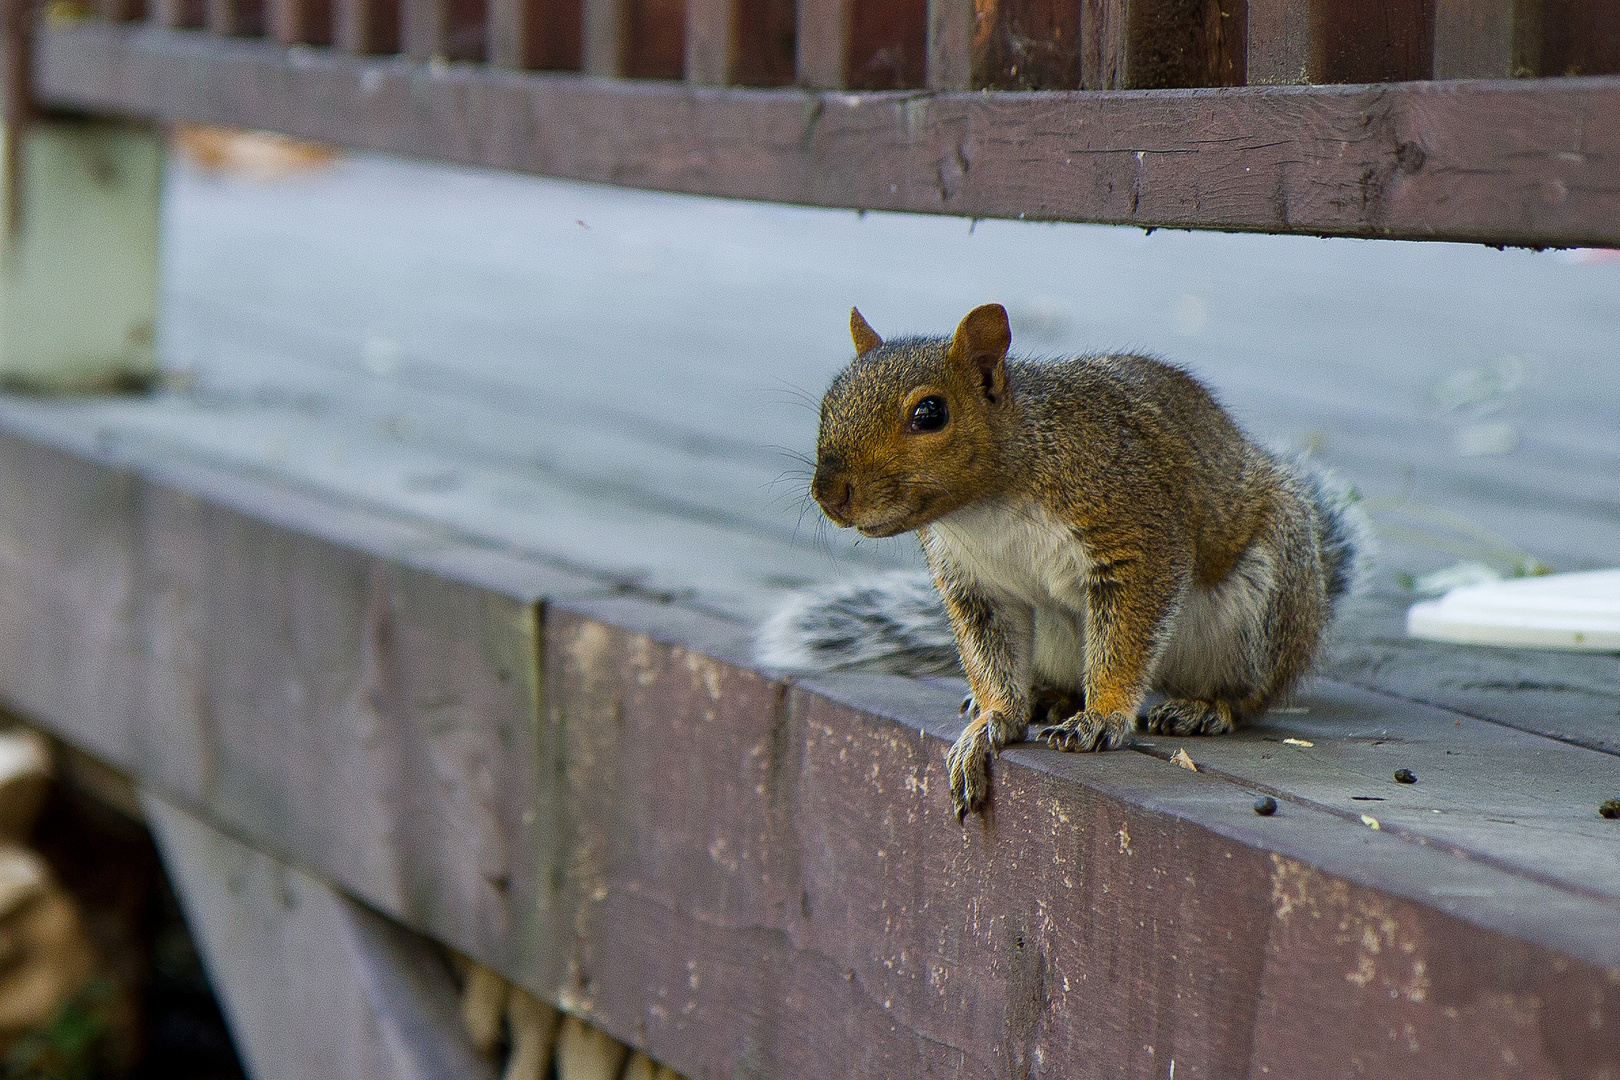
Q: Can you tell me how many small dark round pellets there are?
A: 3